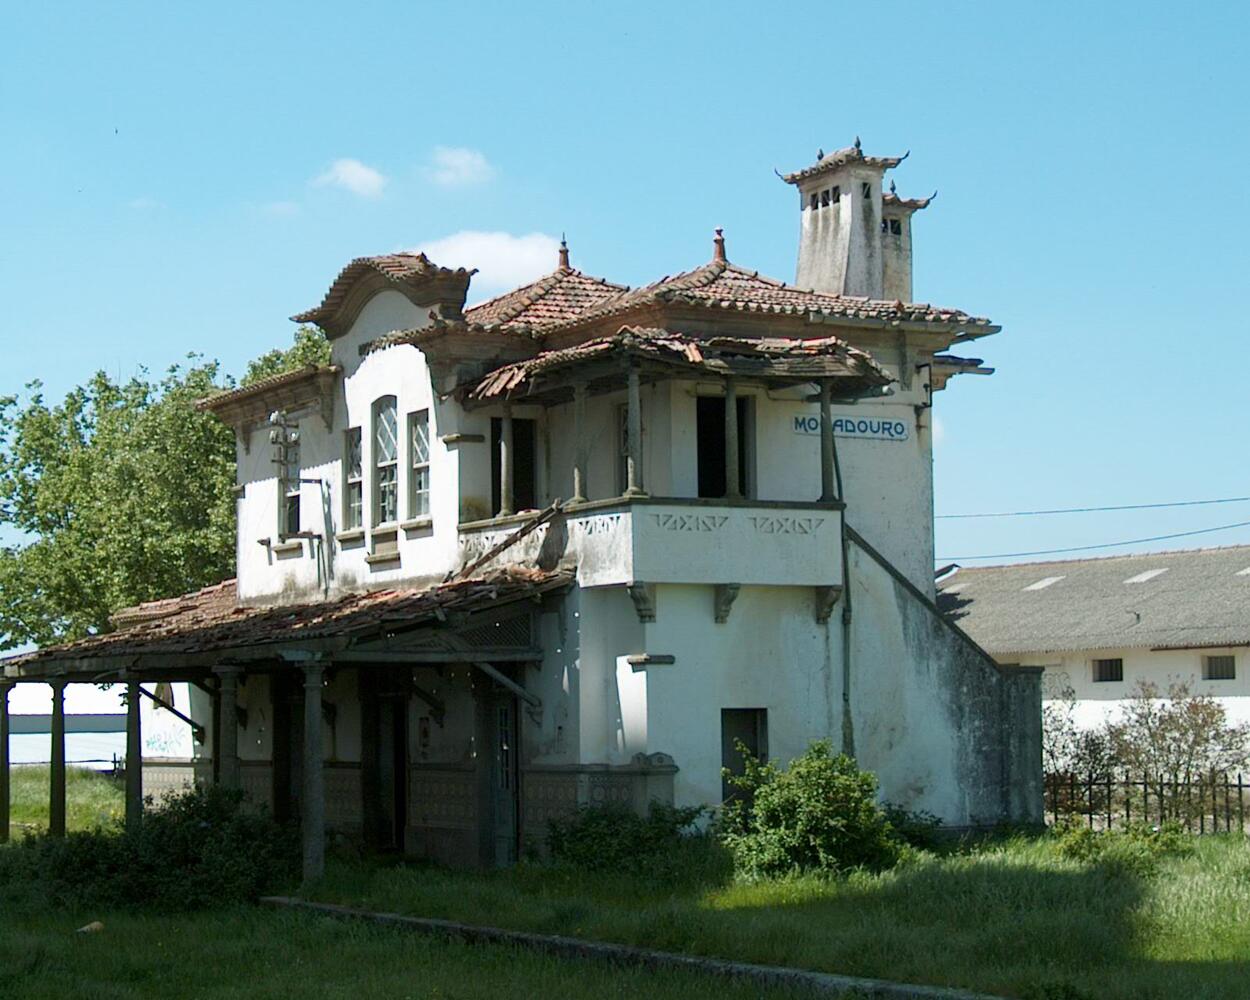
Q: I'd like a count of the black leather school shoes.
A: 0